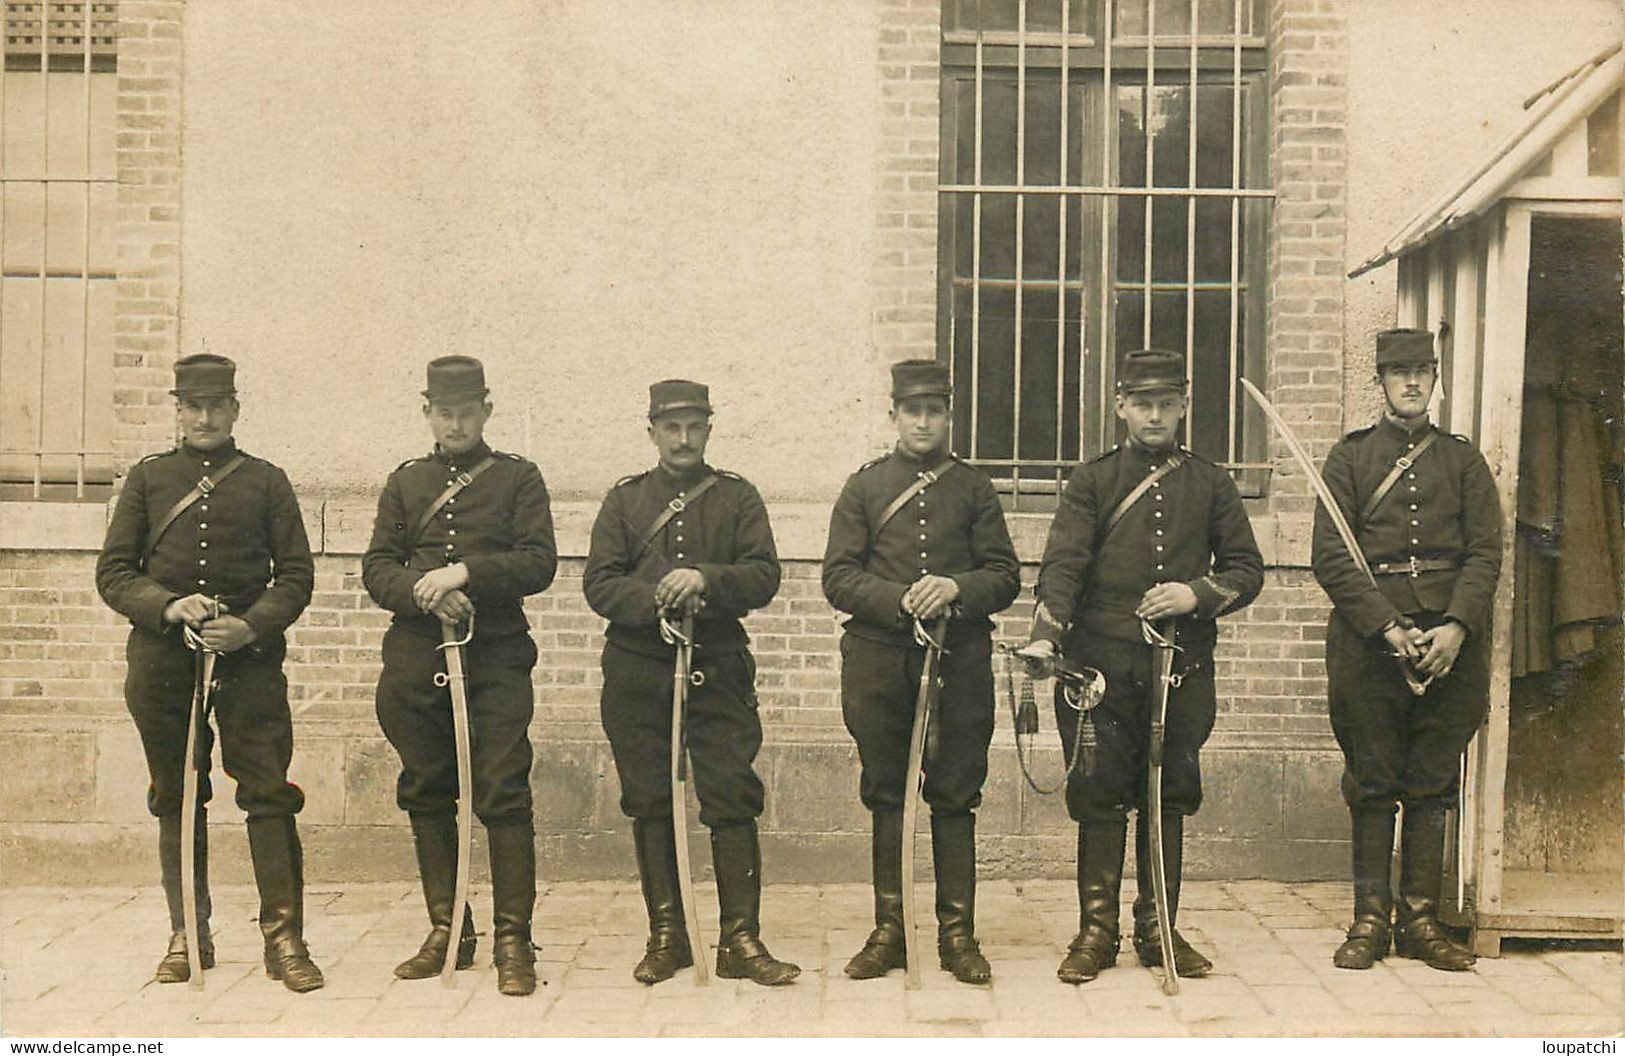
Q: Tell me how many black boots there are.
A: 12